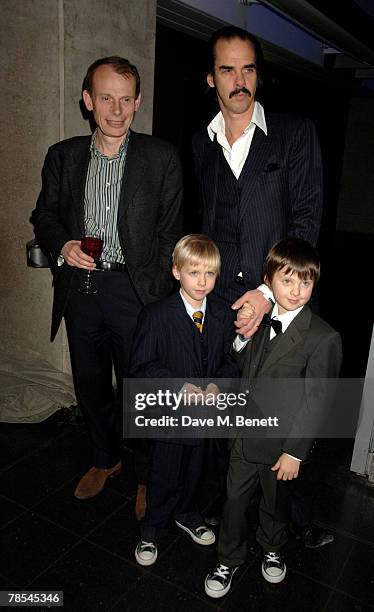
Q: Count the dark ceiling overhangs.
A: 1